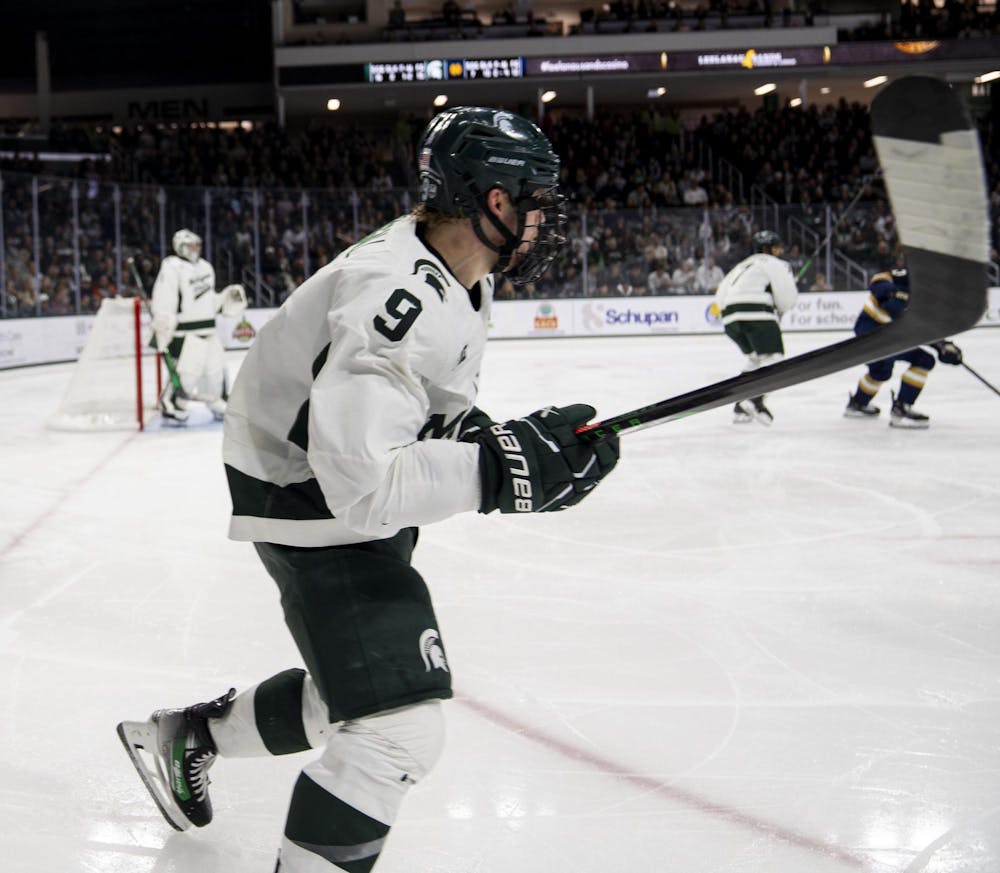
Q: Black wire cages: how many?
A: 1